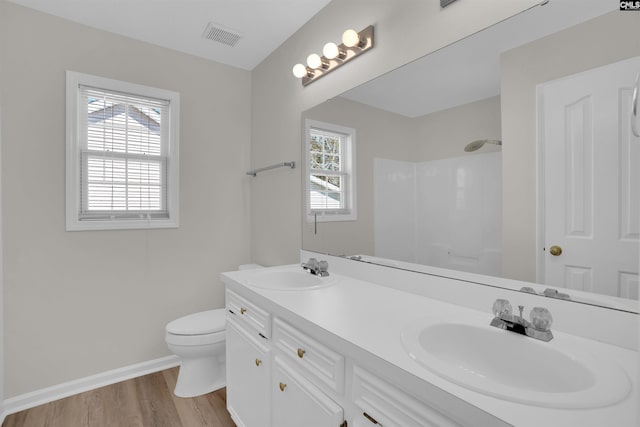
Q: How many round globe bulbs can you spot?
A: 4